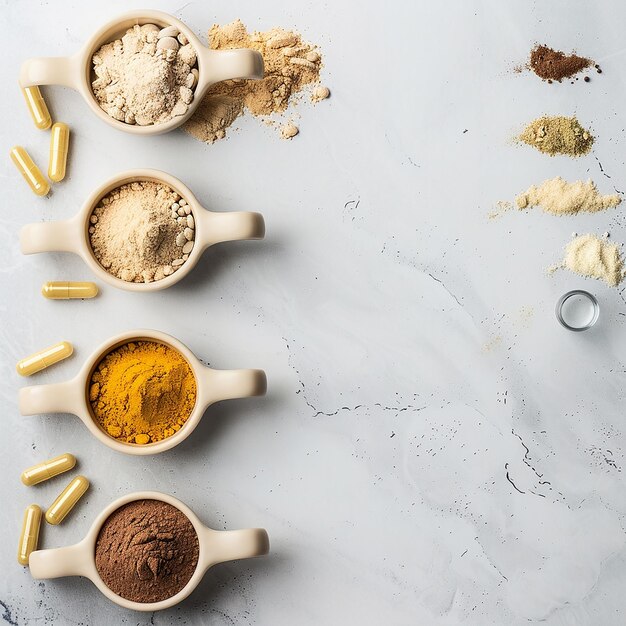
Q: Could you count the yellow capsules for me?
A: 8